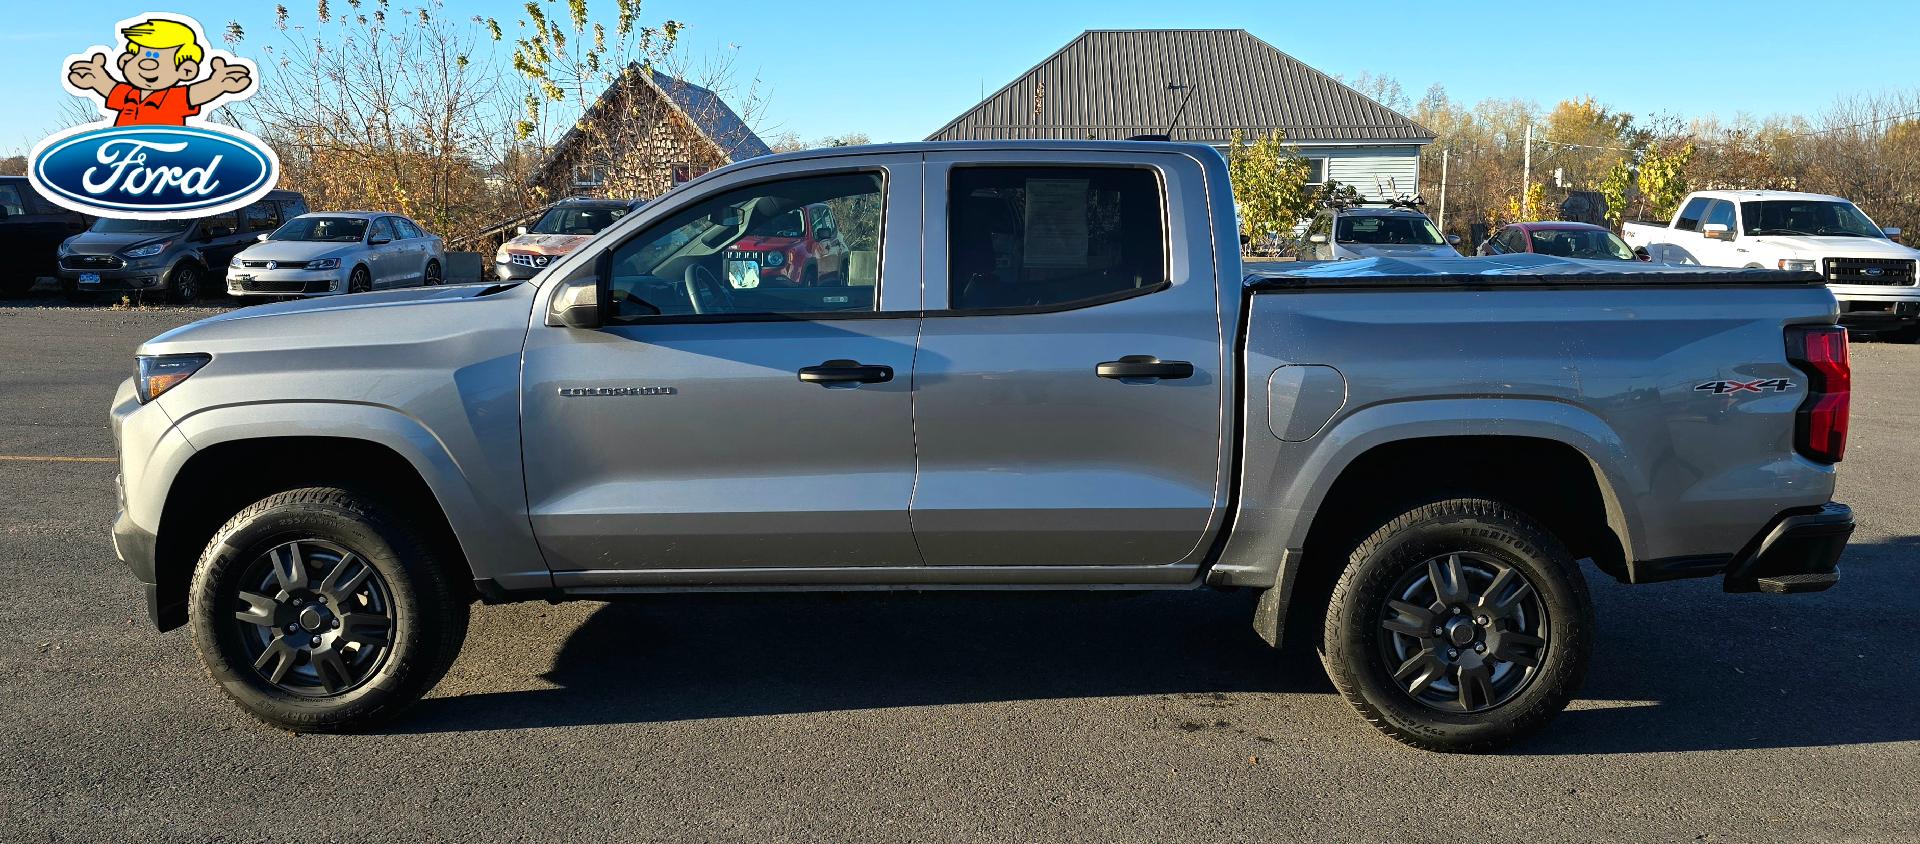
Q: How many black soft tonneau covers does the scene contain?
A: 1